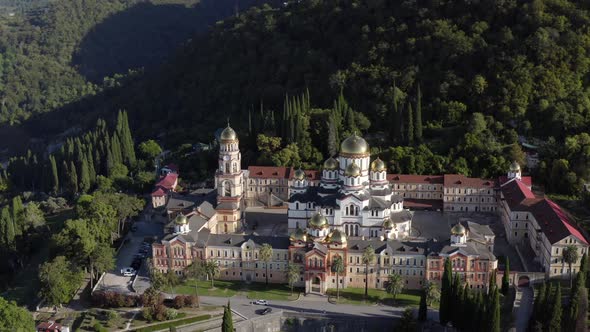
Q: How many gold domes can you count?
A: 13